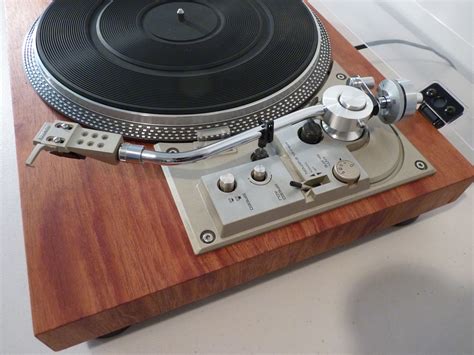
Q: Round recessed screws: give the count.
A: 4